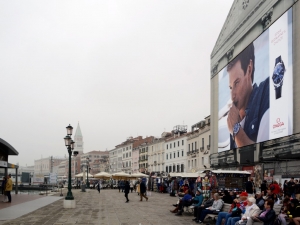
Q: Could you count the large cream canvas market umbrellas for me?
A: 4